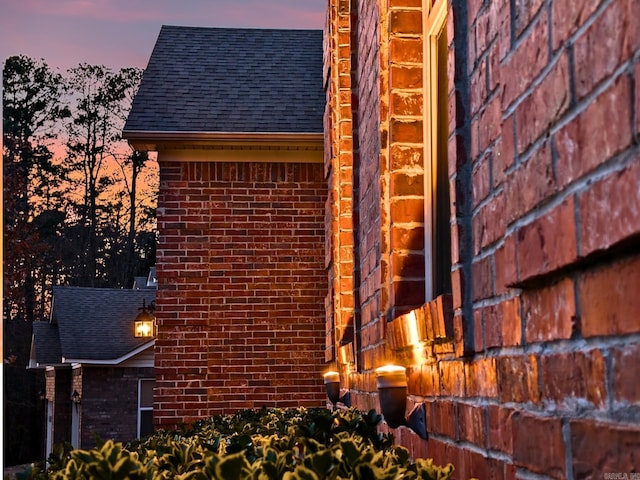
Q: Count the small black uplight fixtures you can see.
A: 2